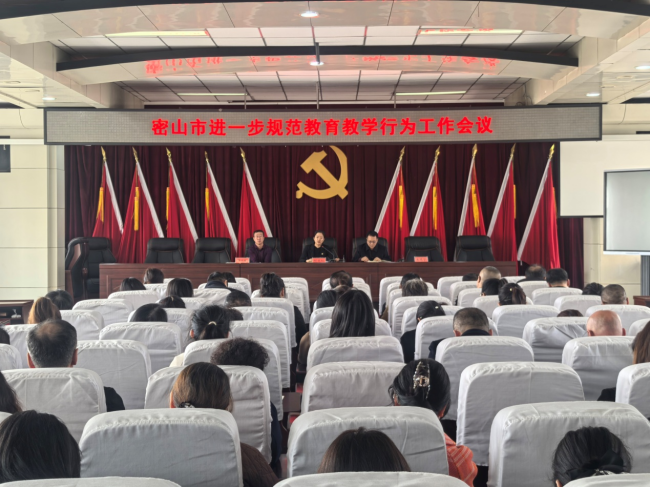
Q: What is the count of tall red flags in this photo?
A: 10